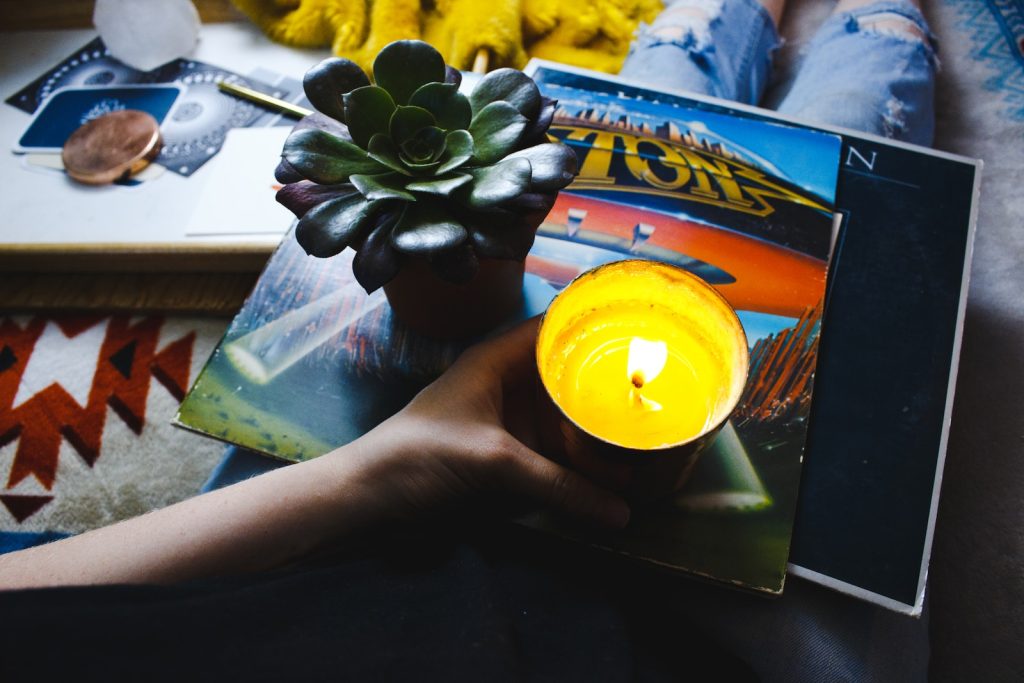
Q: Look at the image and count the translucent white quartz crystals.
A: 1